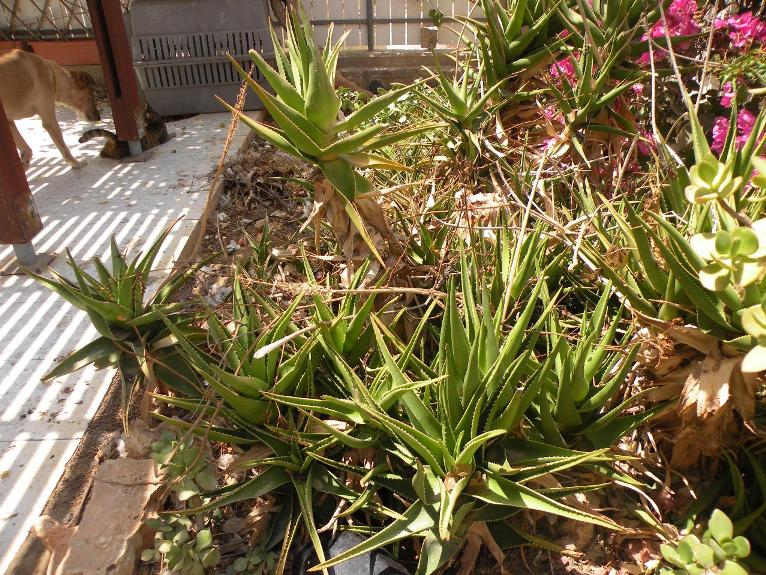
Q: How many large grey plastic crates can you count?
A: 1